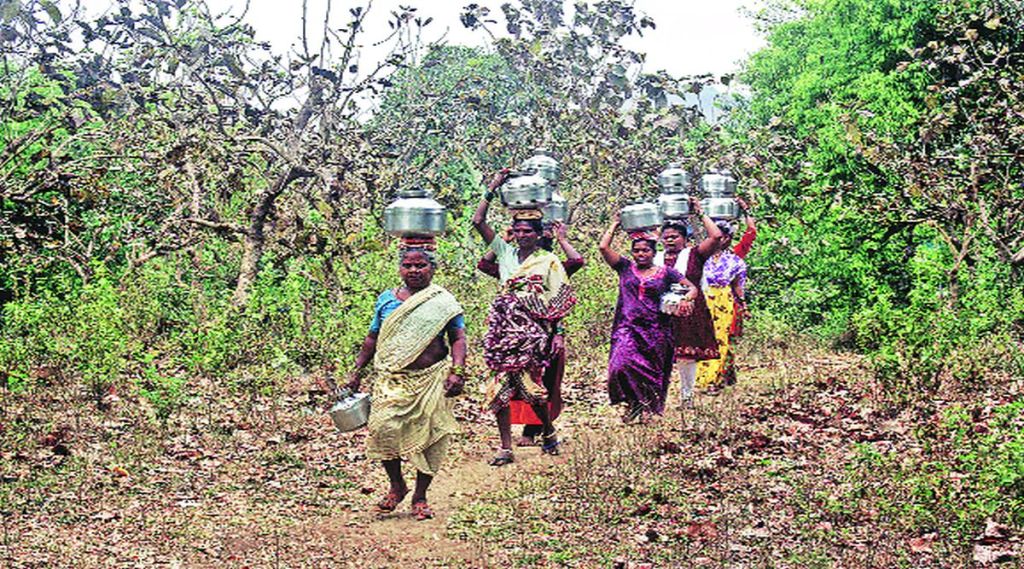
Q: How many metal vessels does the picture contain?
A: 11